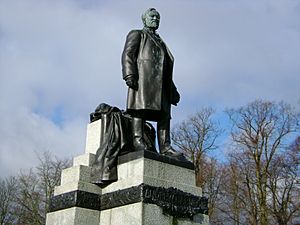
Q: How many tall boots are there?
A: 2